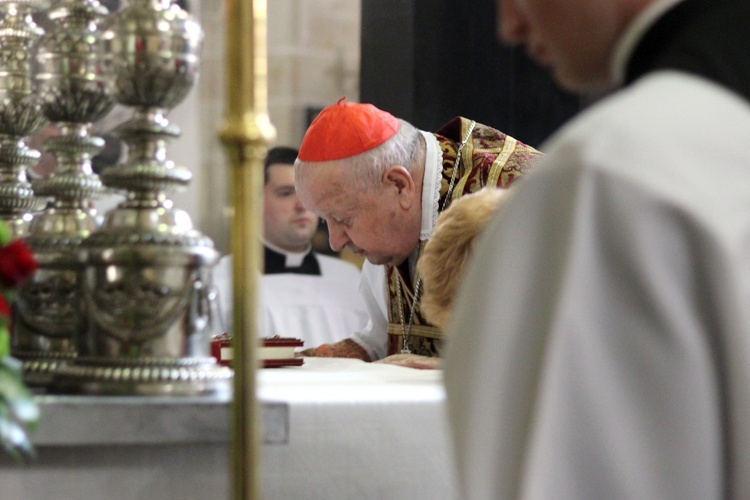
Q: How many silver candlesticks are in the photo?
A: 3